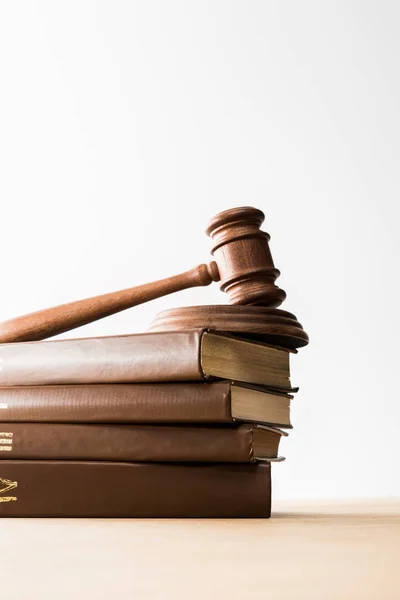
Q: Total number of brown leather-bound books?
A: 4